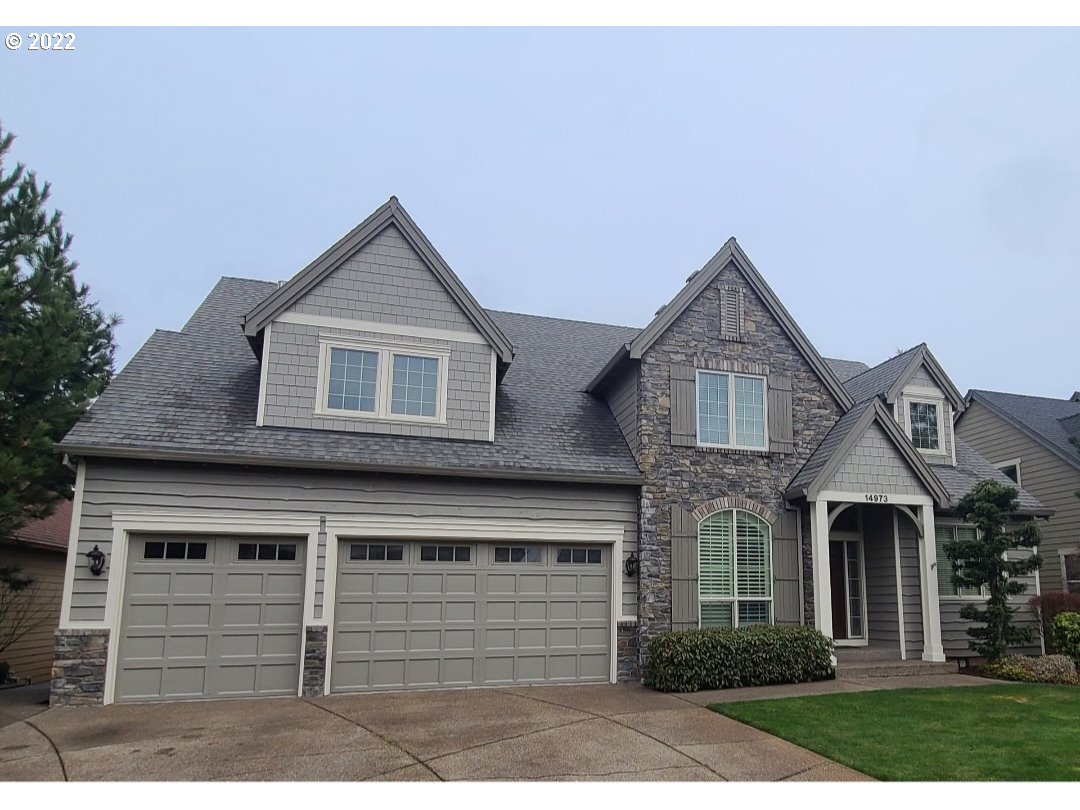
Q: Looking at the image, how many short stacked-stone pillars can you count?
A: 3